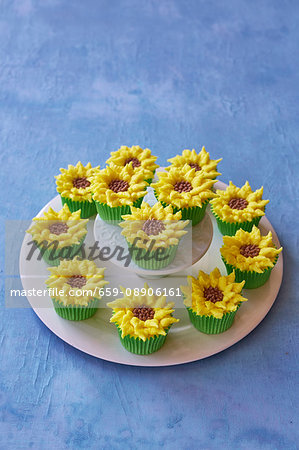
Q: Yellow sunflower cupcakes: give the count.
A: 12